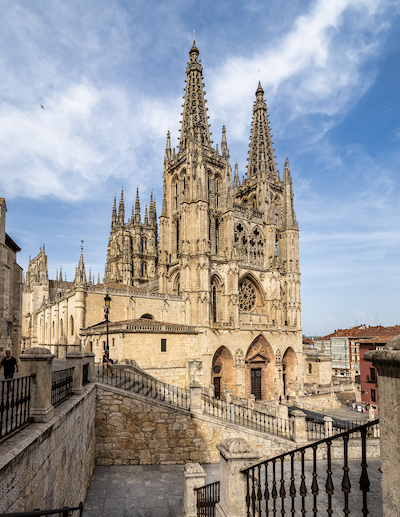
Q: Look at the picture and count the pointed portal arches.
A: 3